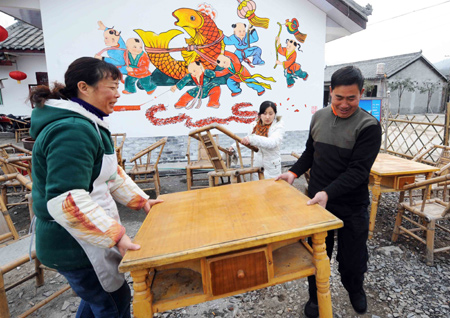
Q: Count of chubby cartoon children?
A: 6